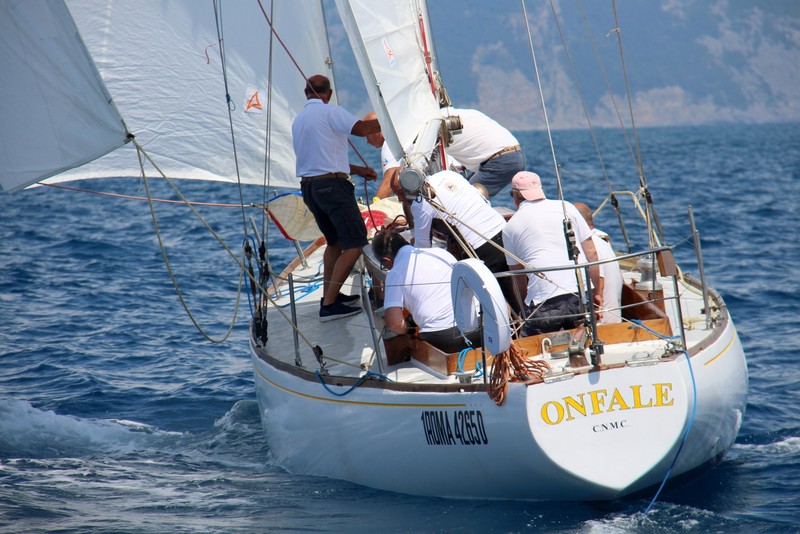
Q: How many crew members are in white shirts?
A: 7